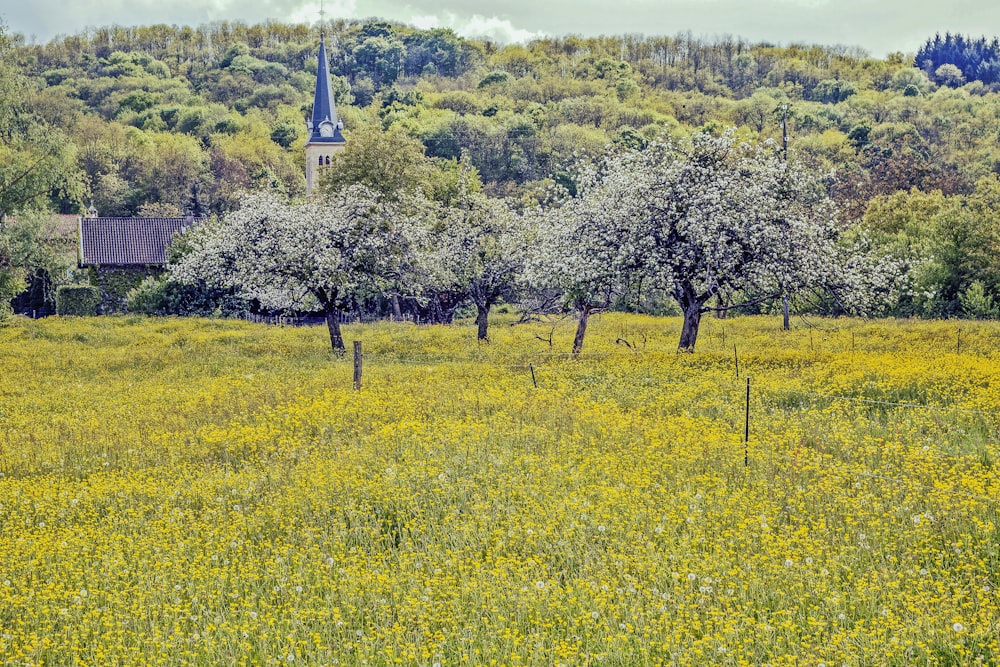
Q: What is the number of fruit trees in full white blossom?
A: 4